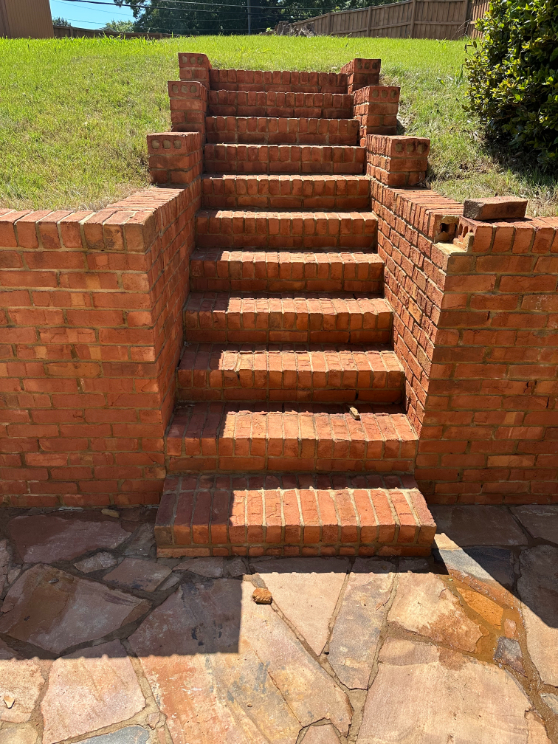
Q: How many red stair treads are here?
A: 11